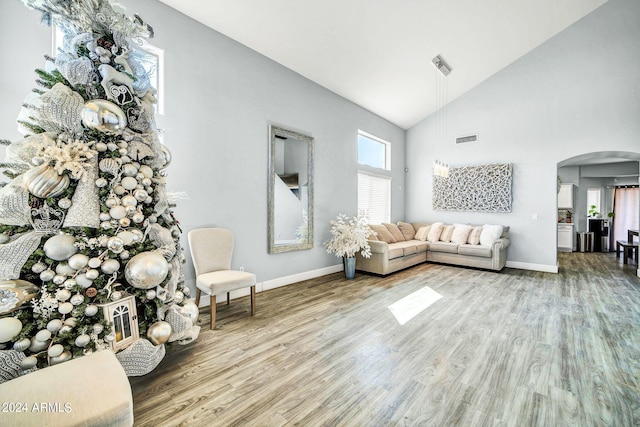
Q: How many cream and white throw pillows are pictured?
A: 6